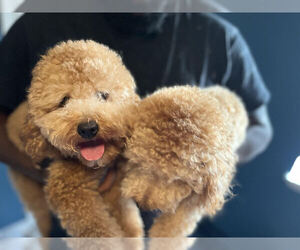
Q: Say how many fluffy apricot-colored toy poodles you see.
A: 2